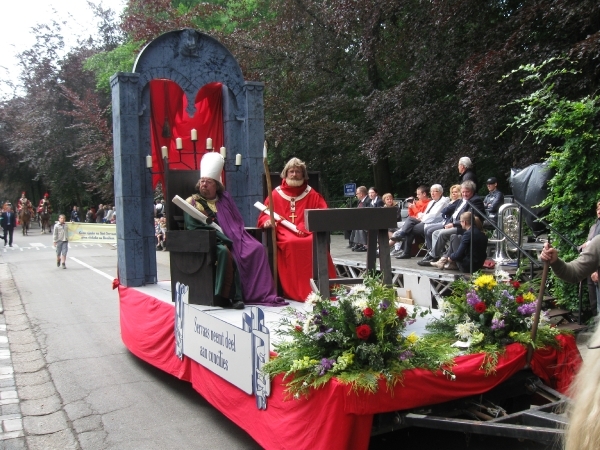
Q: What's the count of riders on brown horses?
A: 2